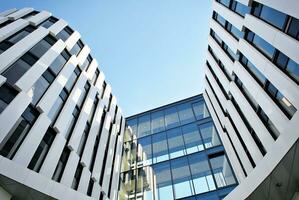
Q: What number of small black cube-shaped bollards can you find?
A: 0